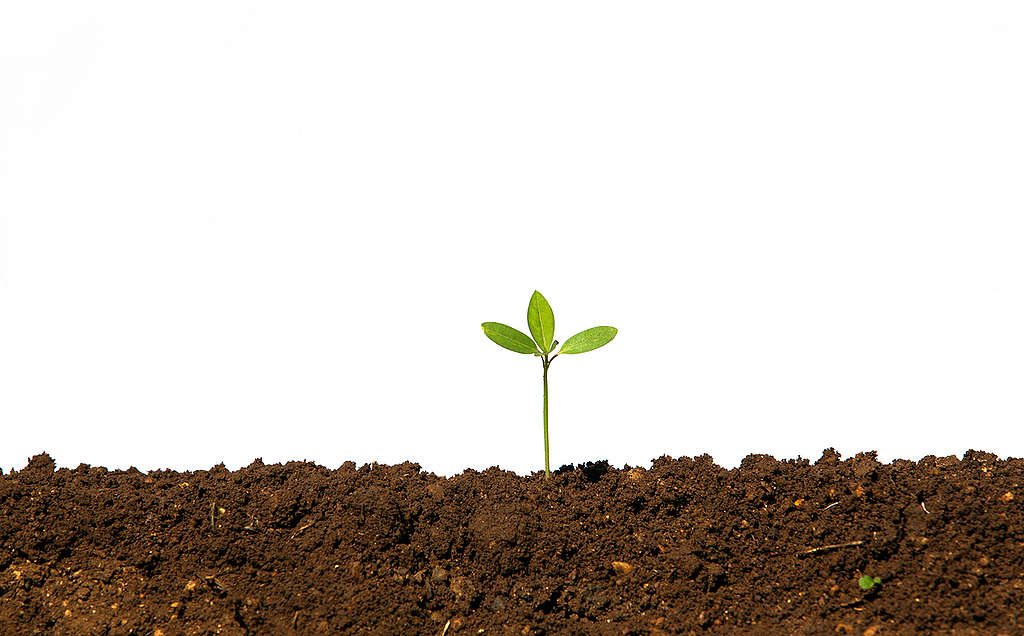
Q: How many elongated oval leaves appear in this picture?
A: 3